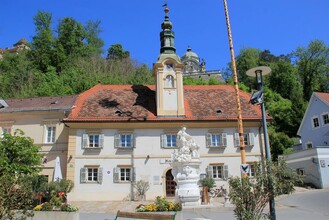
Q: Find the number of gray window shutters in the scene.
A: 15